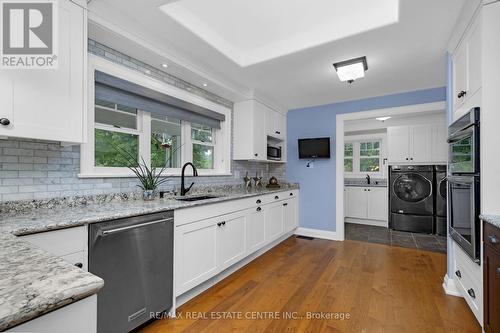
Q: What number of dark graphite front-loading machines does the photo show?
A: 2